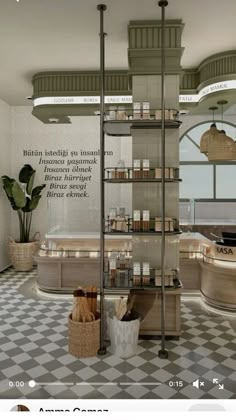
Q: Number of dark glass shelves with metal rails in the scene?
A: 4